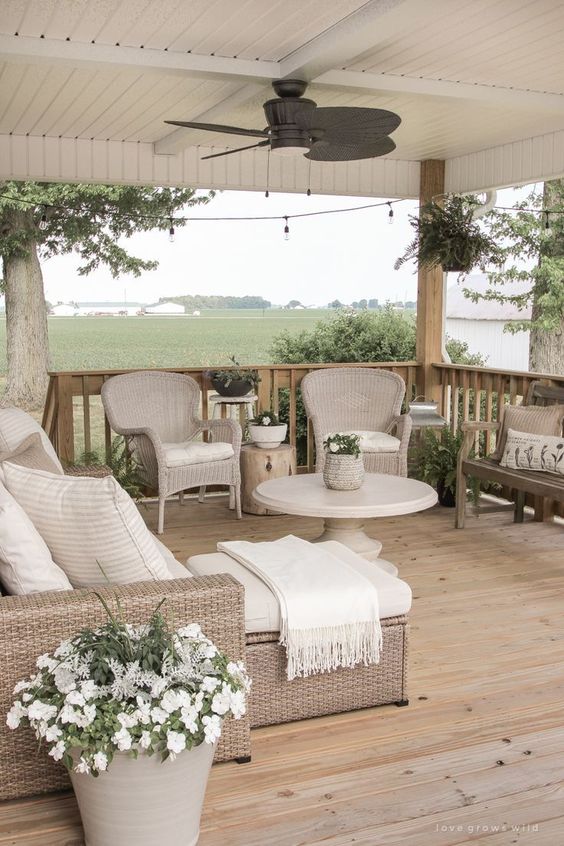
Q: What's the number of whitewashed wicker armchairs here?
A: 2